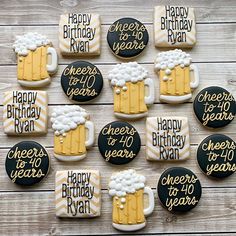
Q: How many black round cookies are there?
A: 7